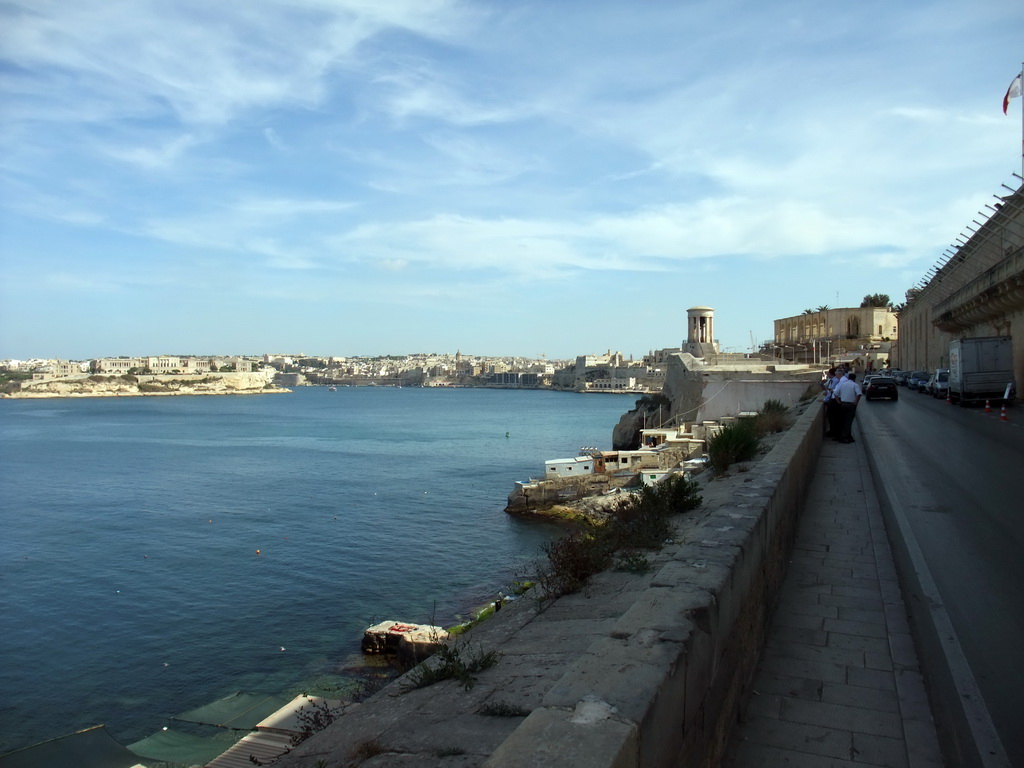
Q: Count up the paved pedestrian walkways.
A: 1